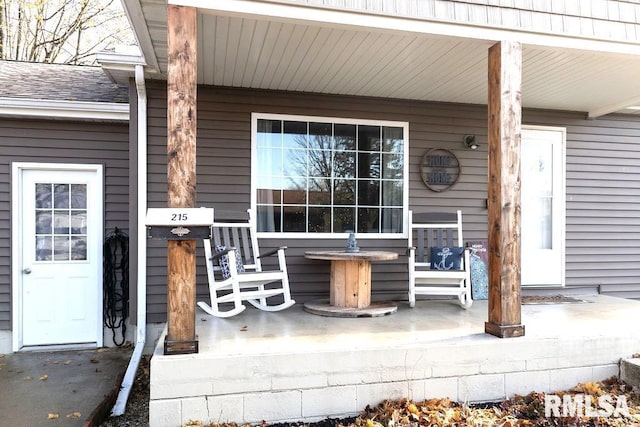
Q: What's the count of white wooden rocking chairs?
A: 2